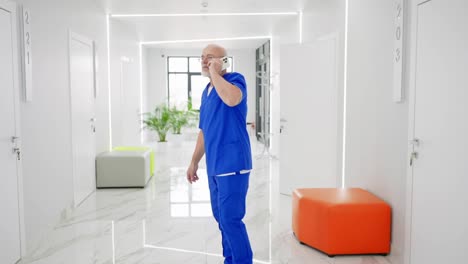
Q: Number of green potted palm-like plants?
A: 2